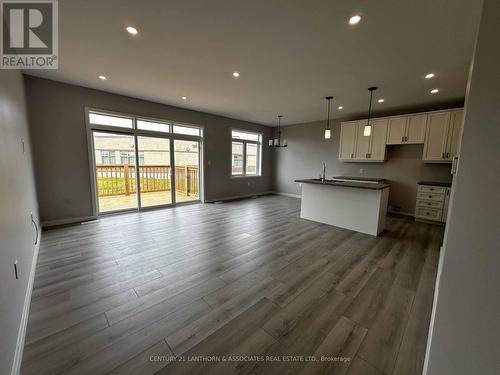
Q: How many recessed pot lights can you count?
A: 9